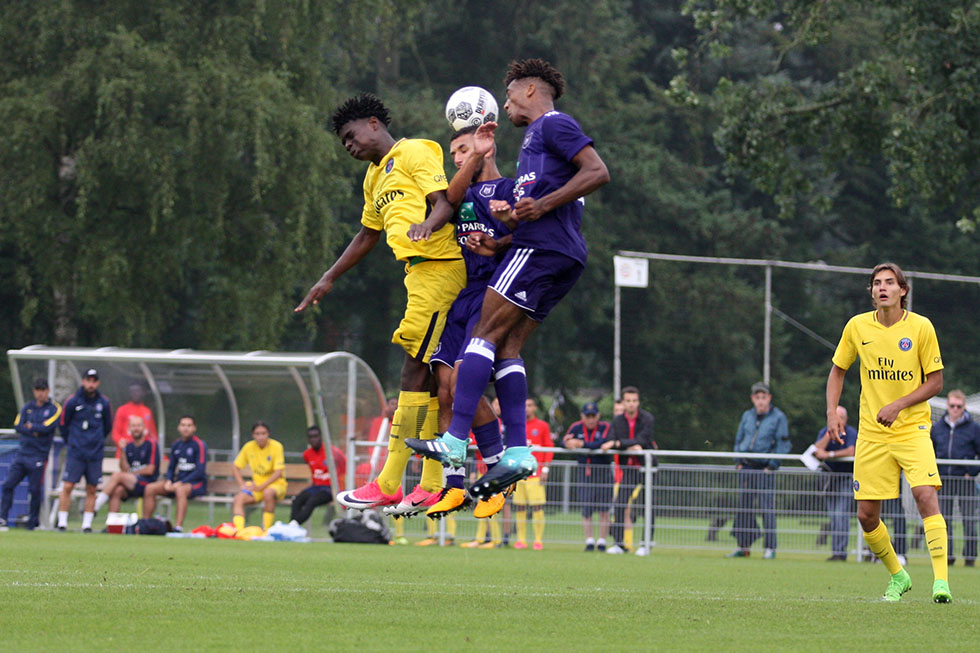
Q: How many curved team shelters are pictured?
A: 1